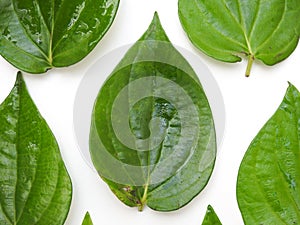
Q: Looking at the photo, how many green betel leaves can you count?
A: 7